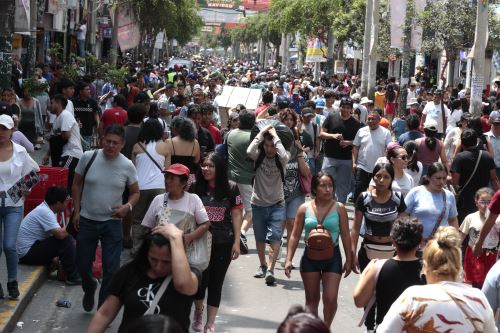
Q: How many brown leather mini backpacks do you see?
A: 1